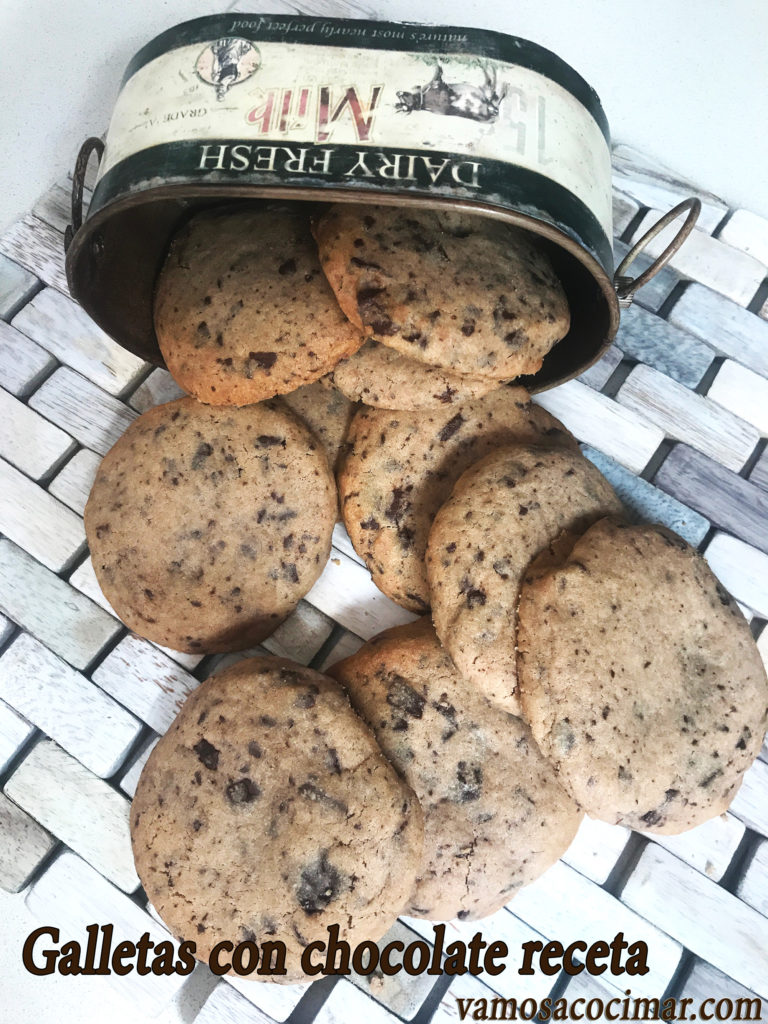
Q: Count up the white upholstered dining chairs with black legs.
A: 0